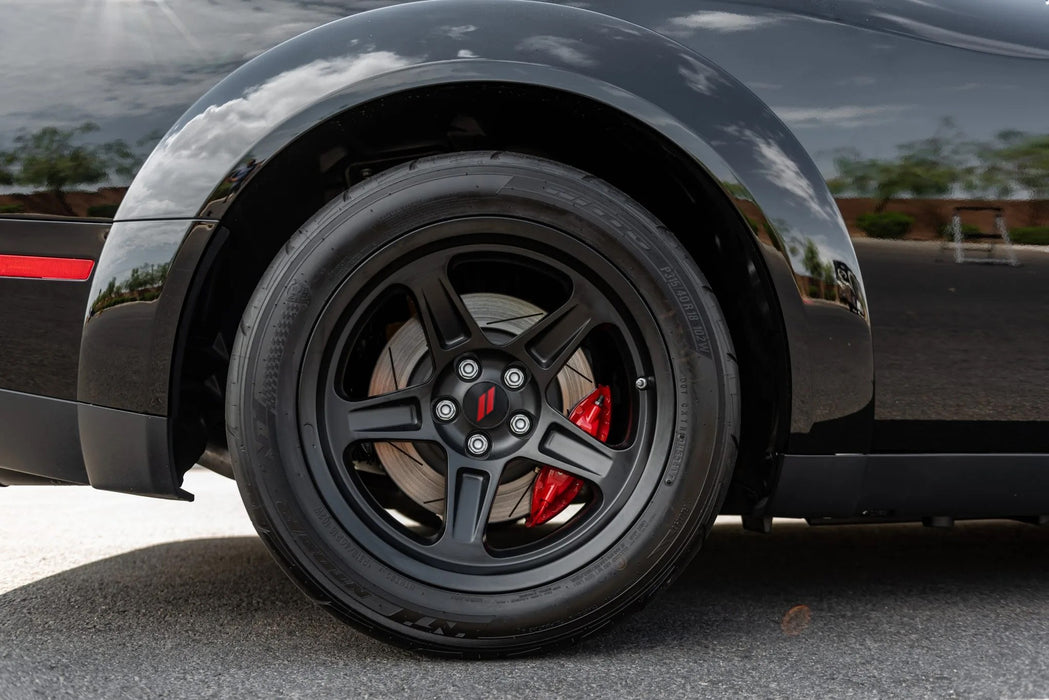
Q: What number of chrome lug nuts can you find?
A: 5